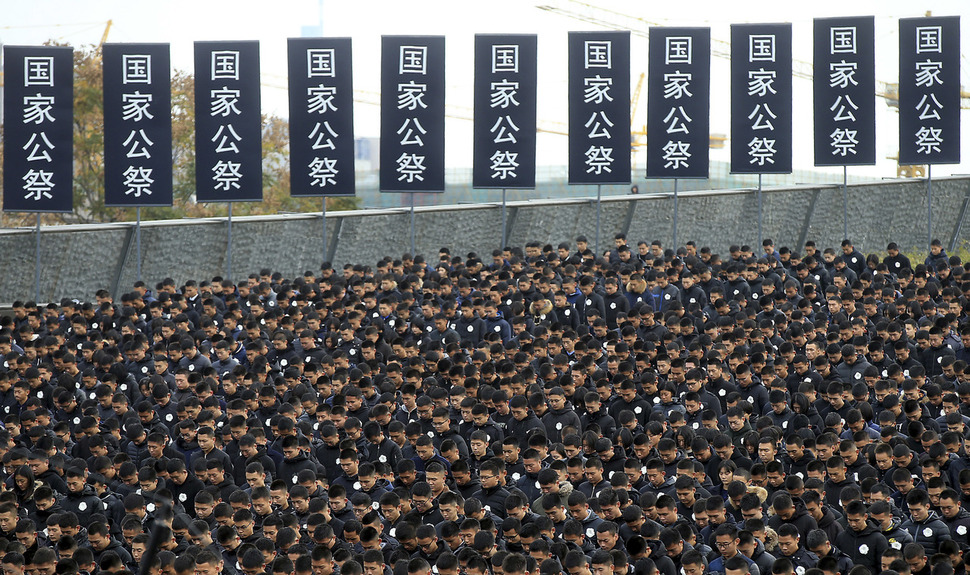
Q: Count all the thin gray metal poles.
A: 11